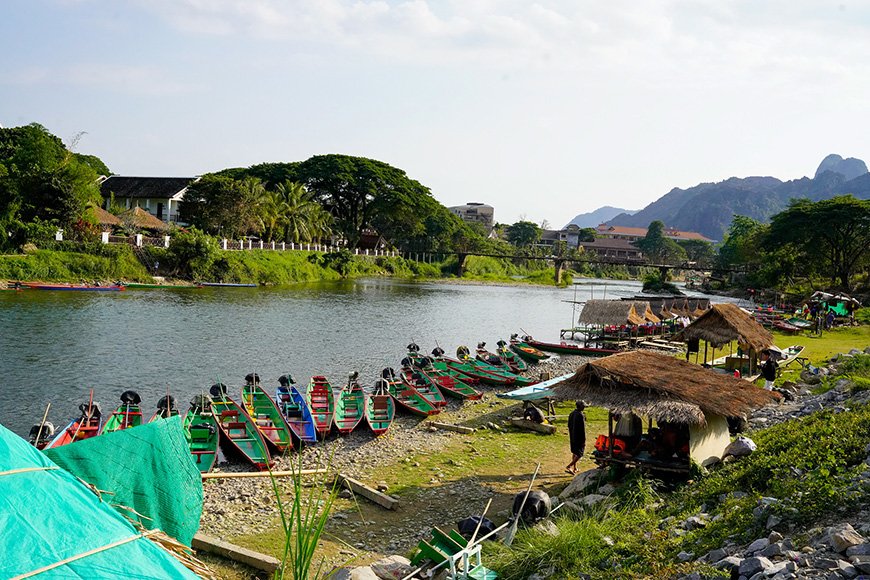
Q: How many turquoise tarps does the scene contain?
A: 2